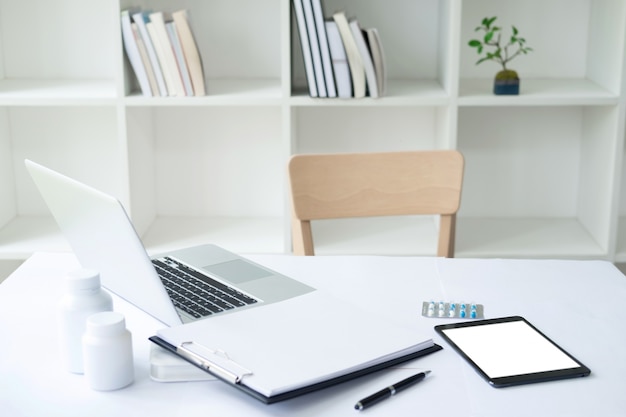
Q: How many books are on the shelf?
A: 14